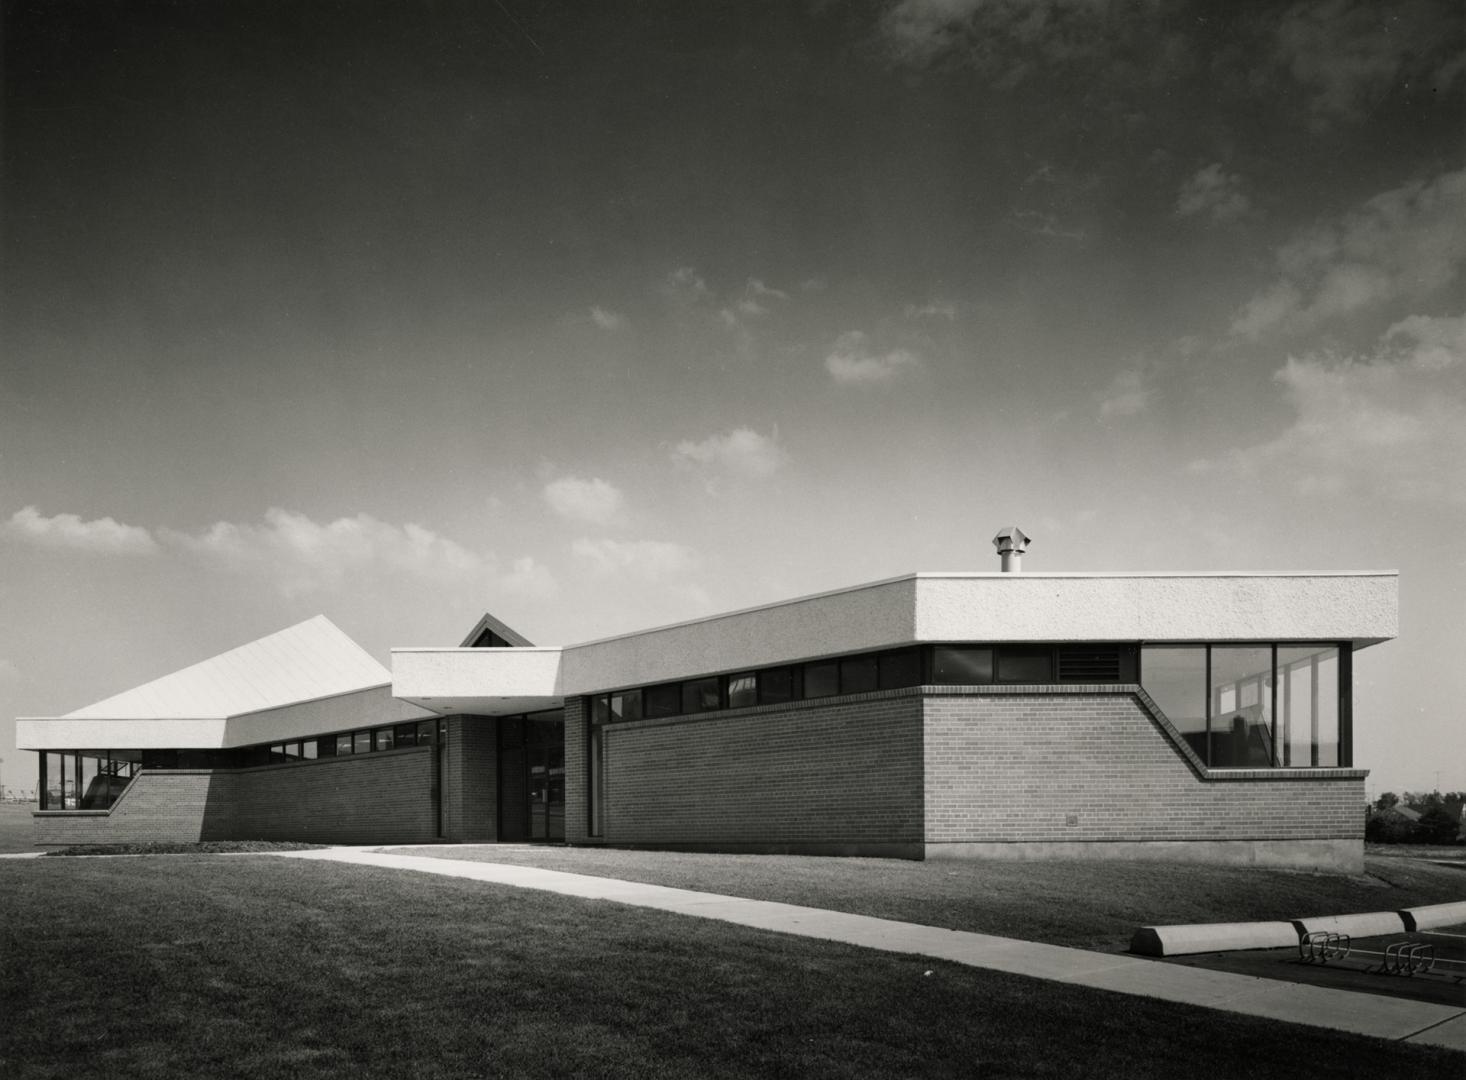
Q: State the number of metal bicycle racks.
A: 2